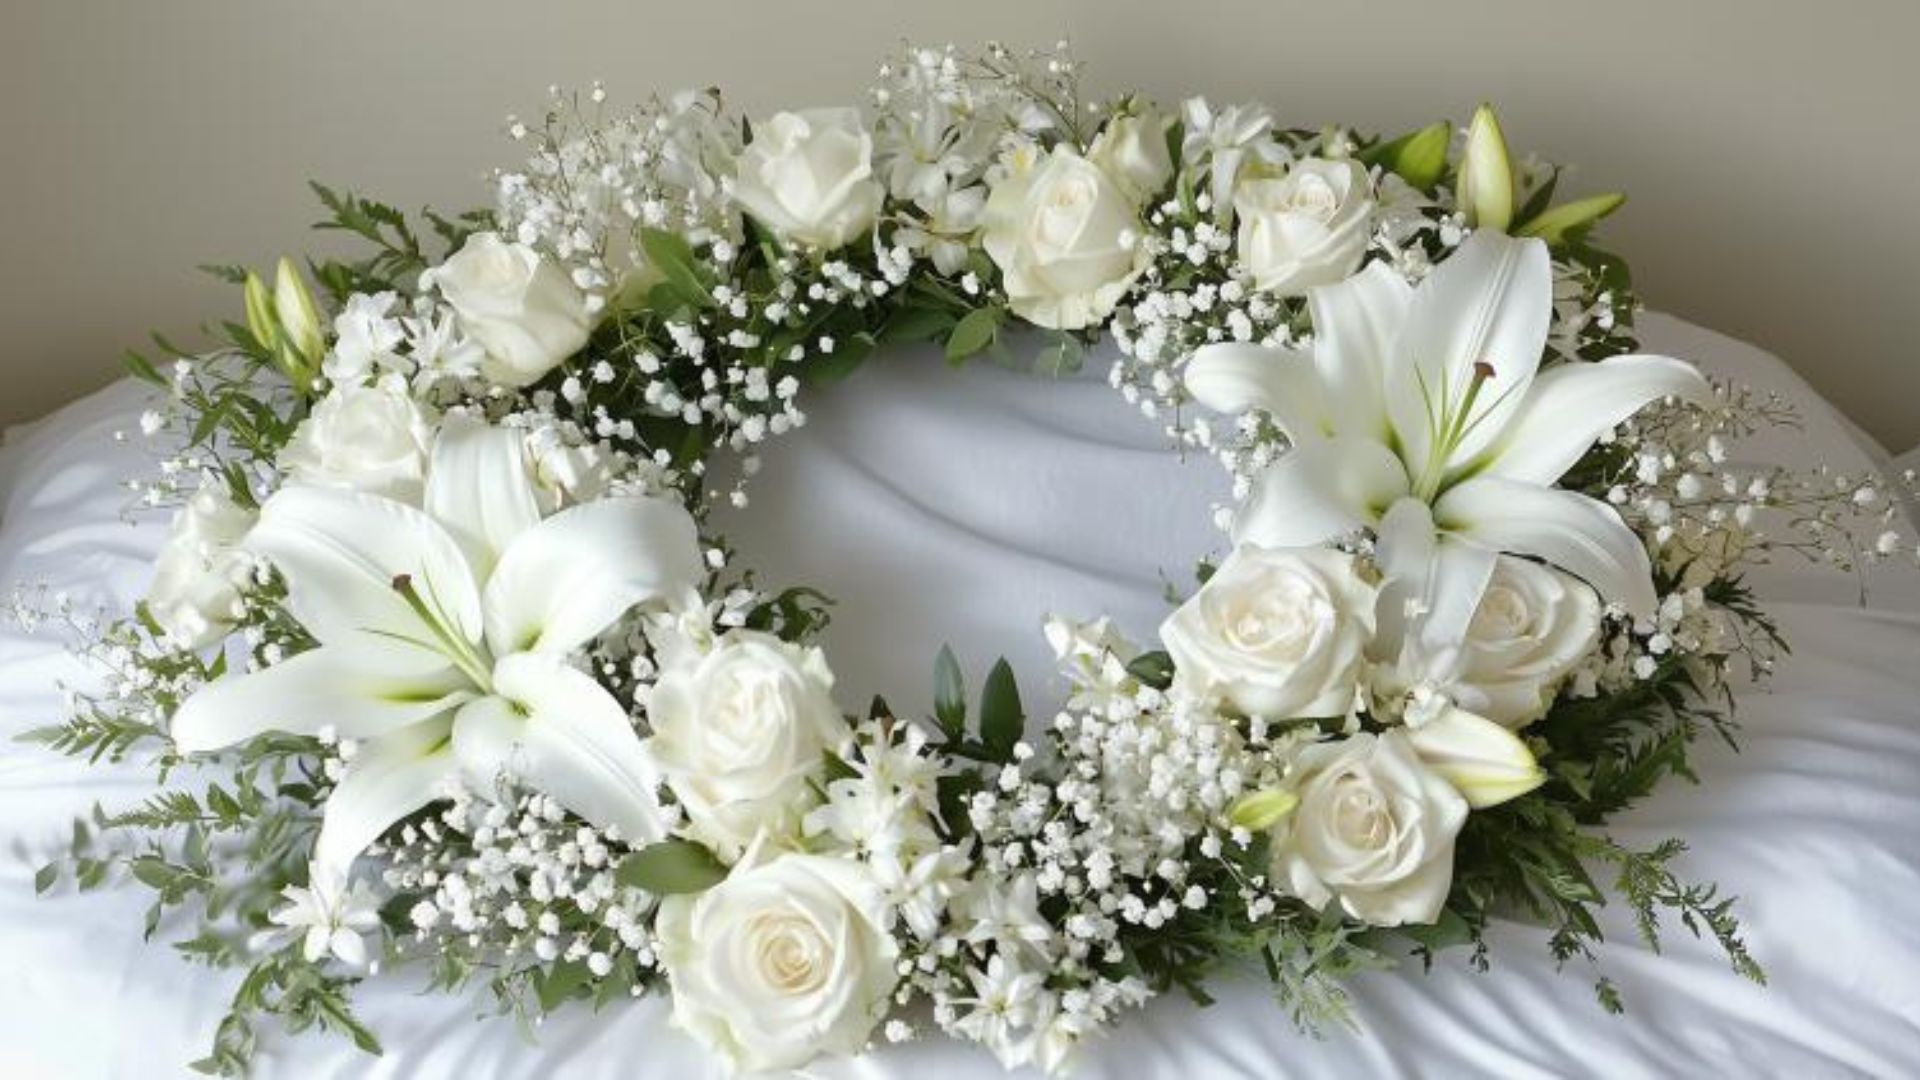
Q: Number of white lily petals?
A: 13